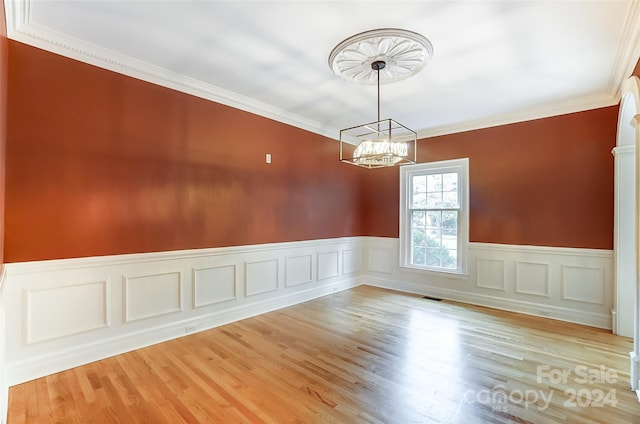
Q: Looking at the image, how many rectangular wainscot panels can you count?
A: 11